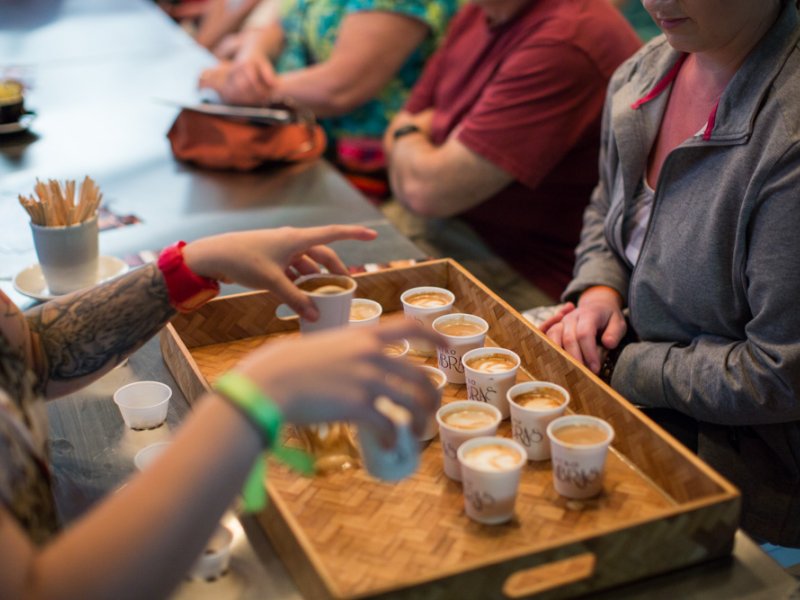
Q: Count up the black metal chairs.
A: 0